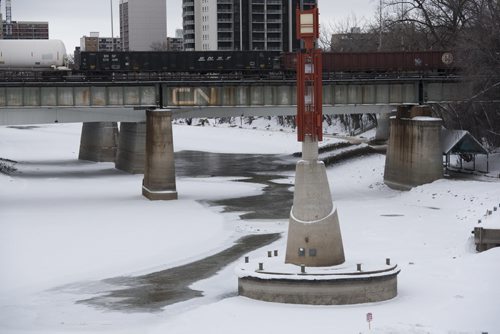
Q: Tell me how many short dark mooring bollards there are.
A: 7